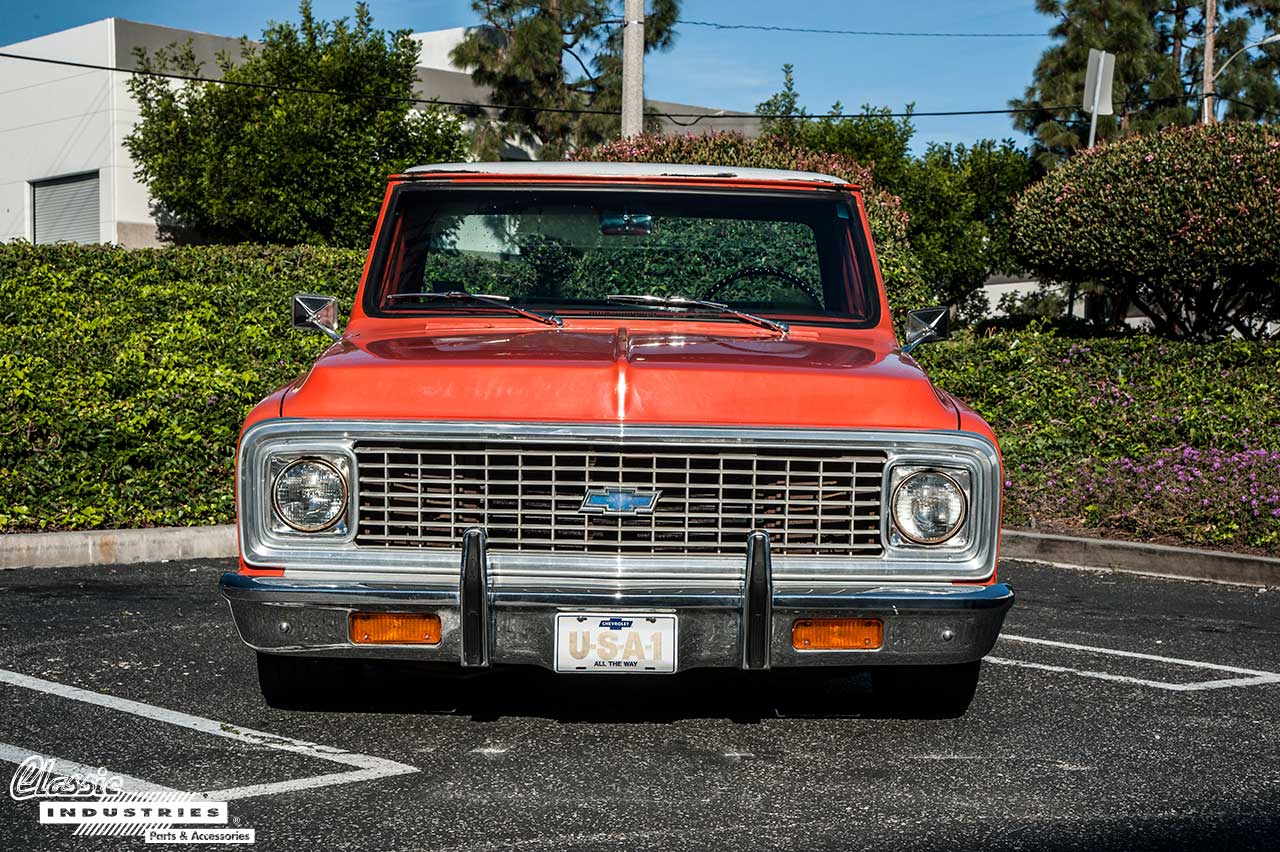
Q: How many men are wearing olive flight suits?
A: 0